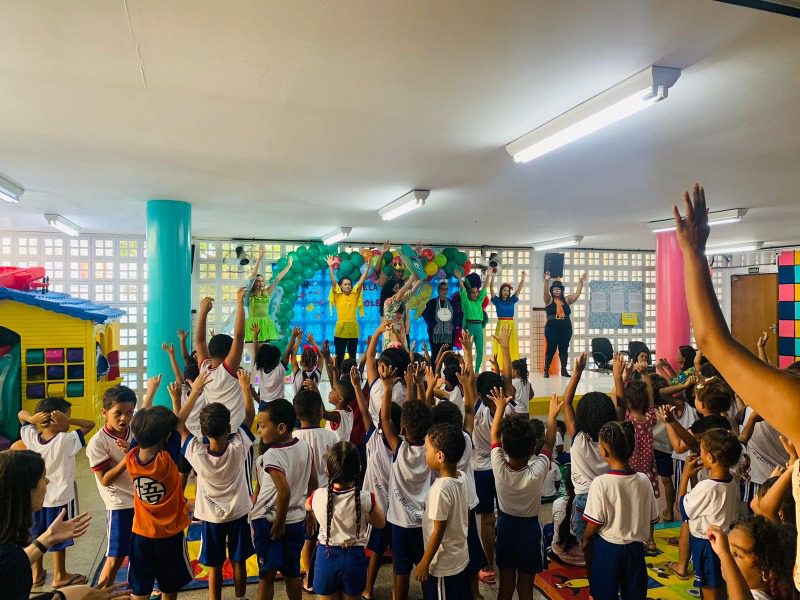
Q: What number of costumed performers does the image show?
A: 8